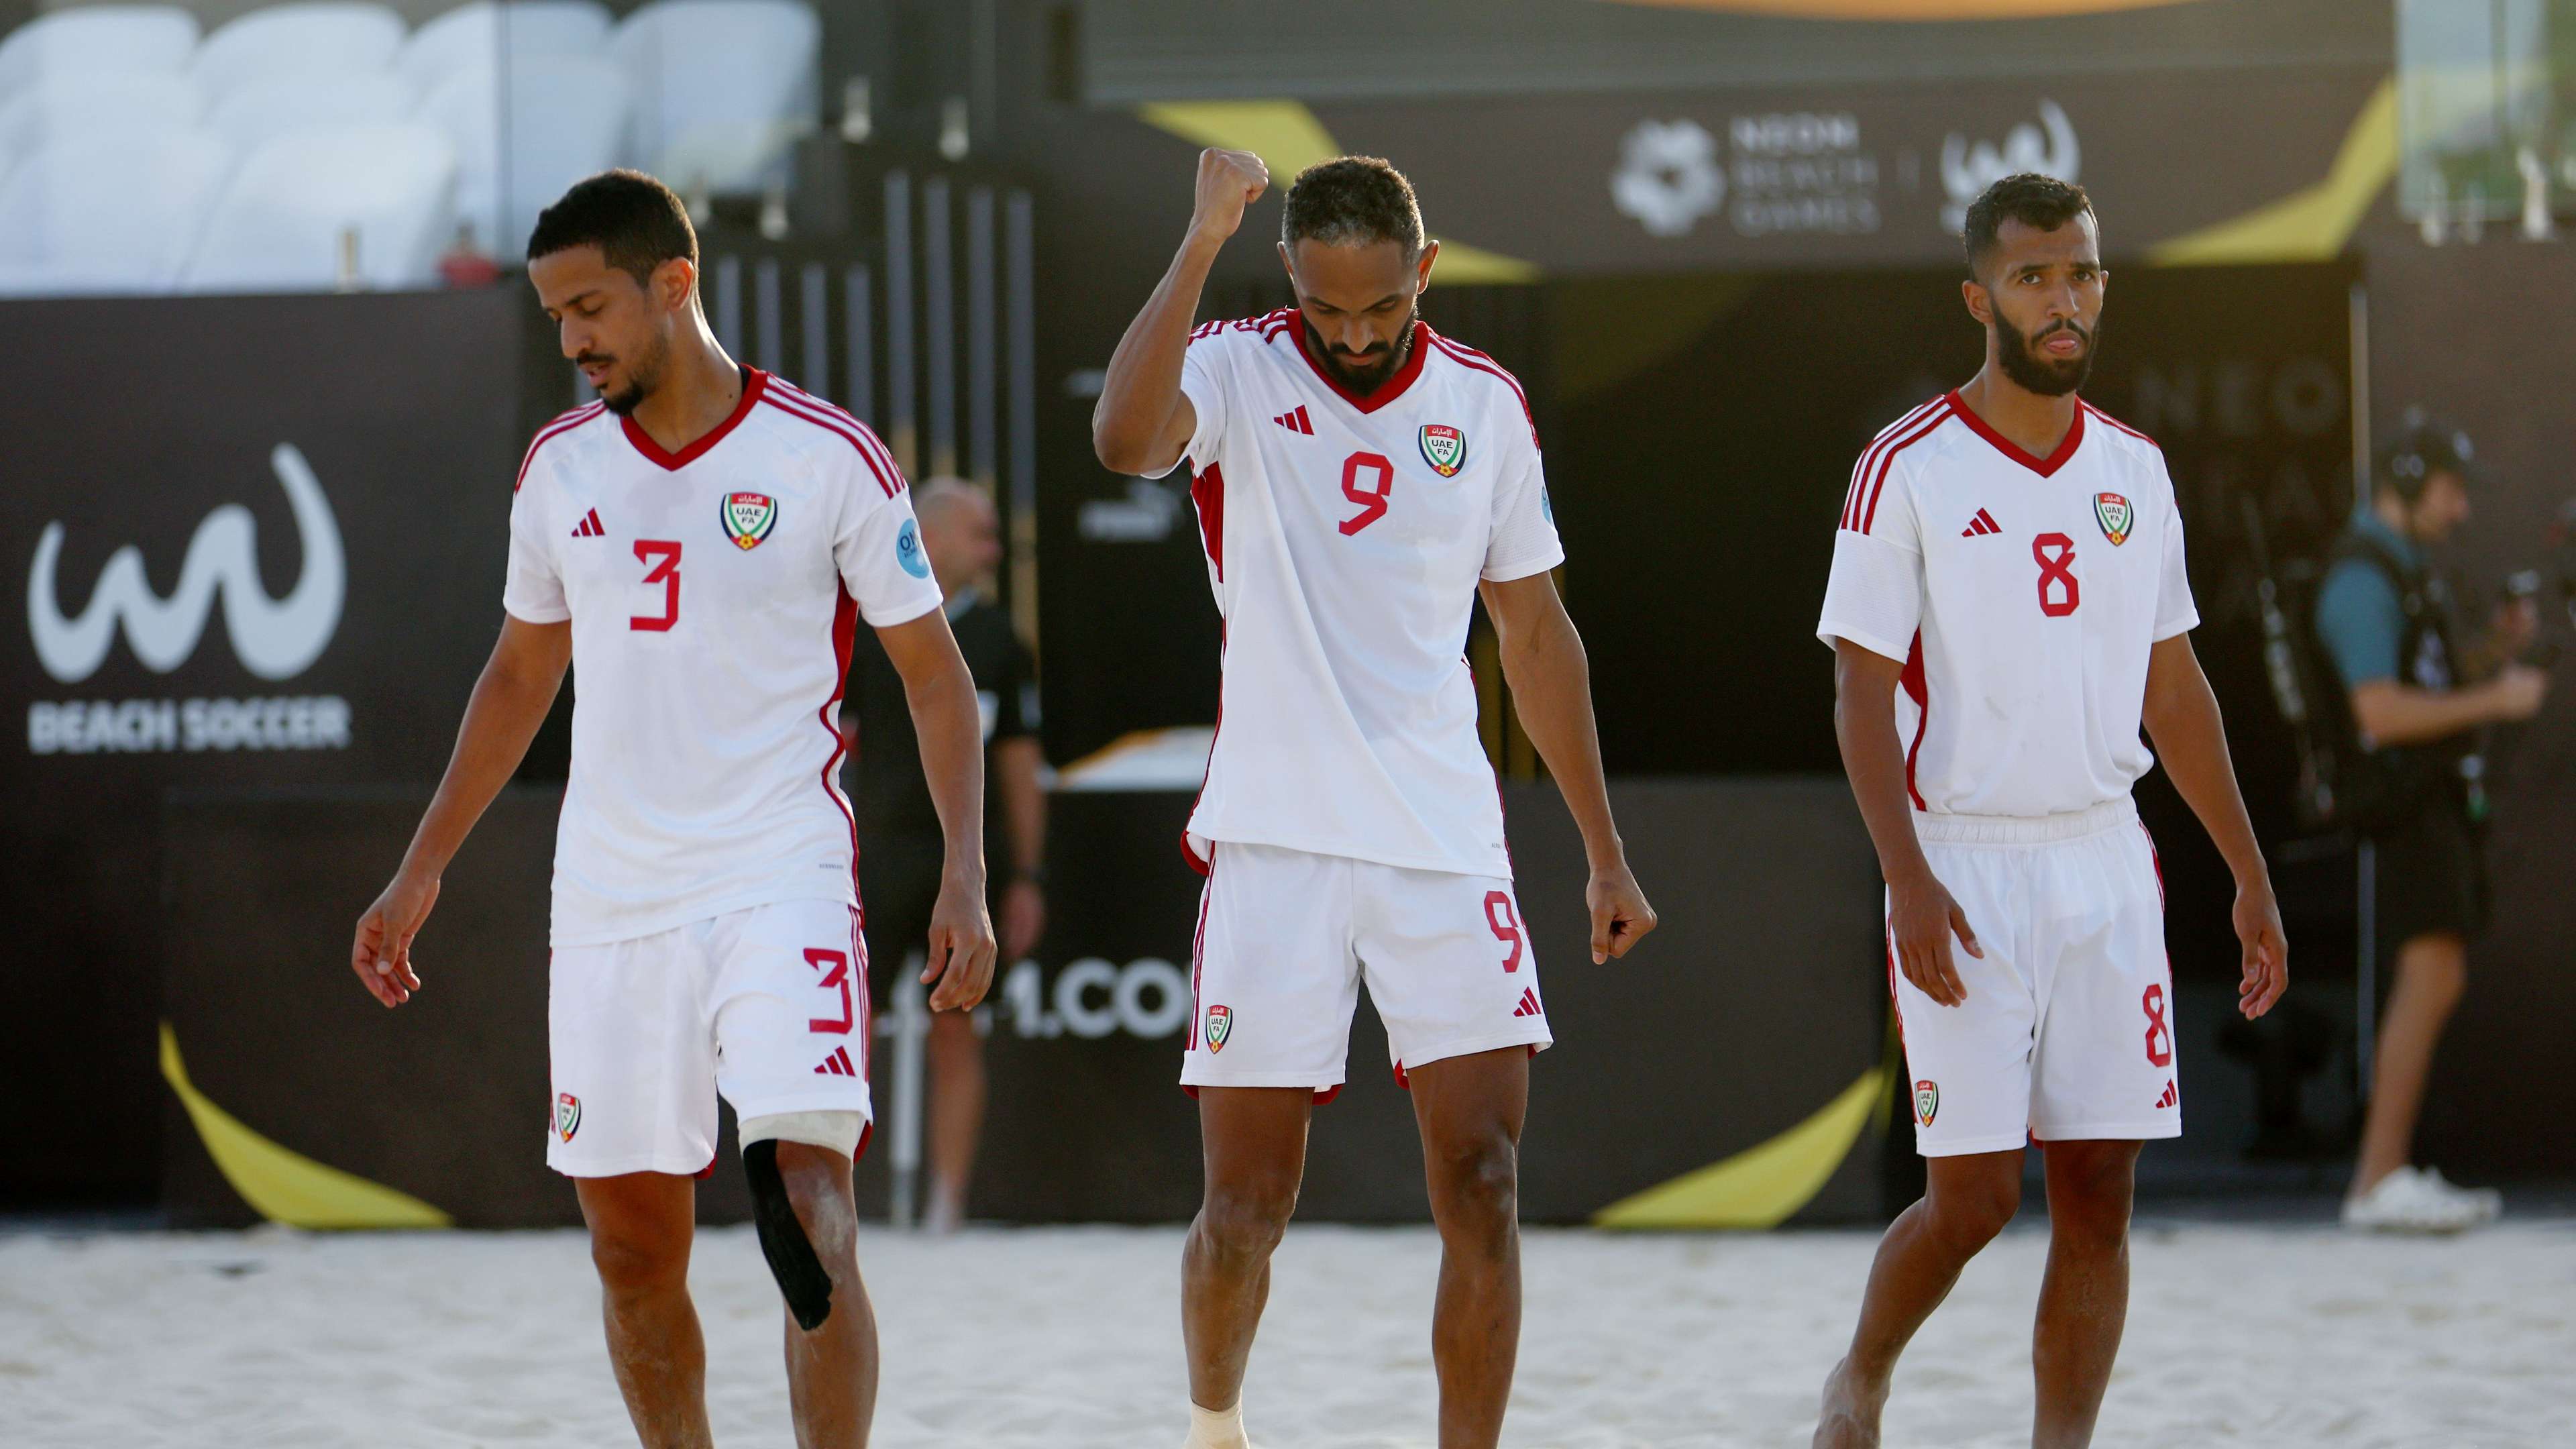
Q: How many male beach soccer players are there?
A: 3